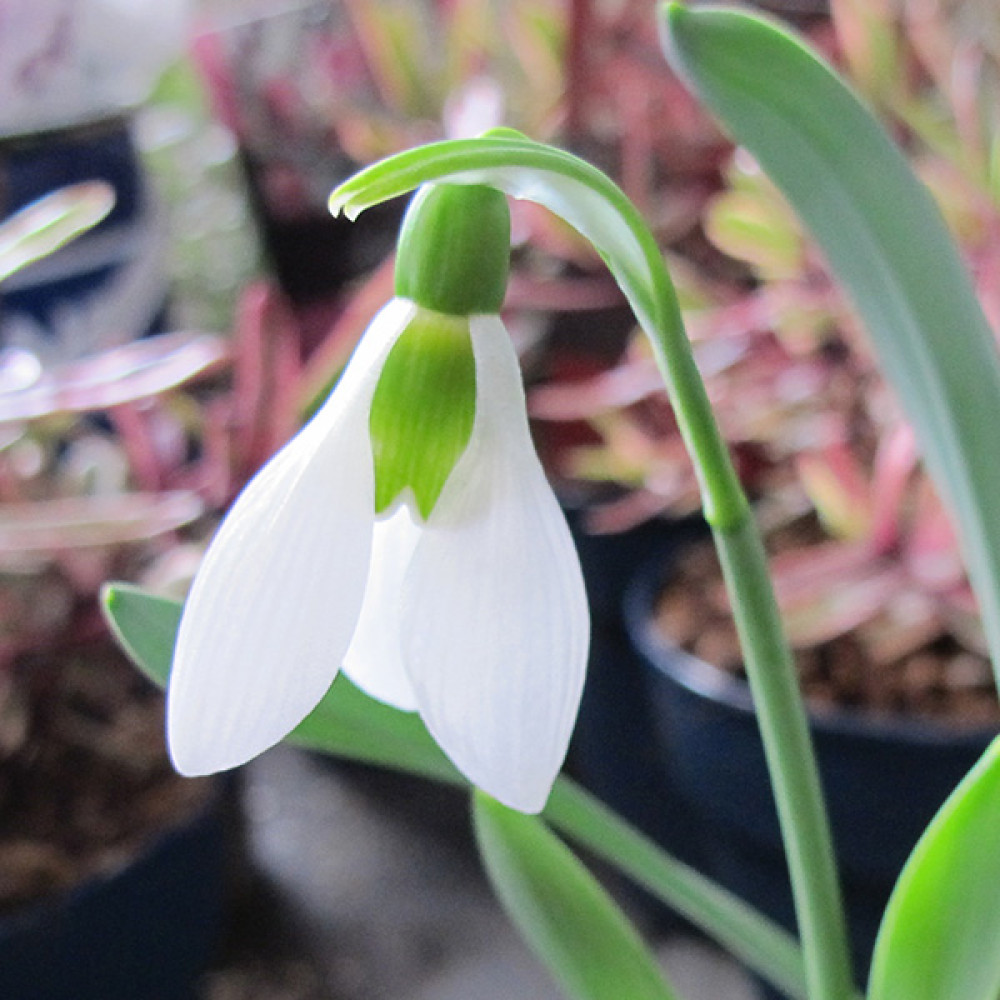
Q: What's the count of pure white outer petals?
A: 3